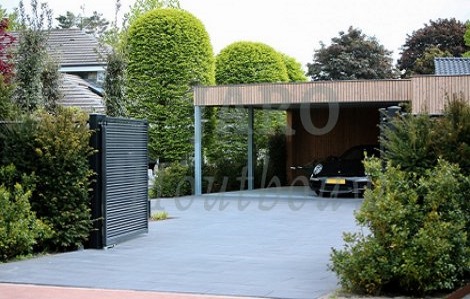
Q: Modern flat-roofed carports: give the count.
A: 1